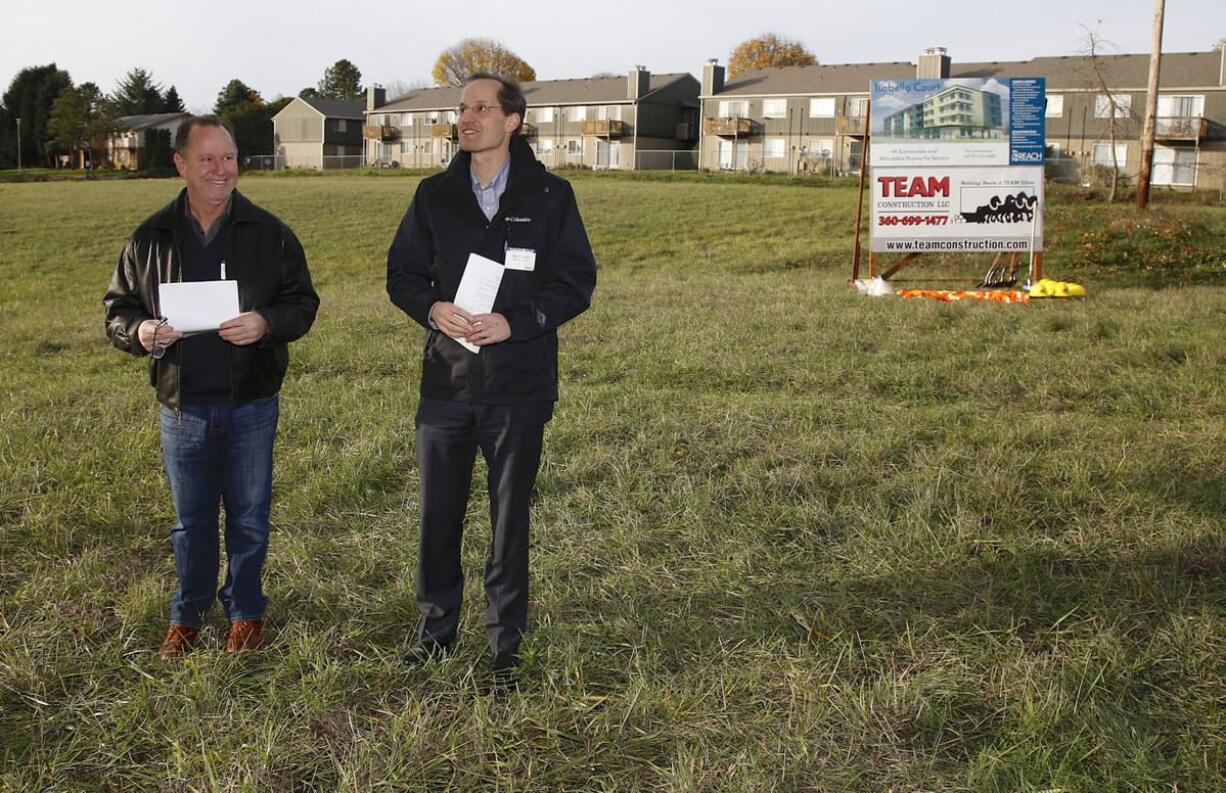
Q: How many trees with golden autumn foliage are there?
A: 2